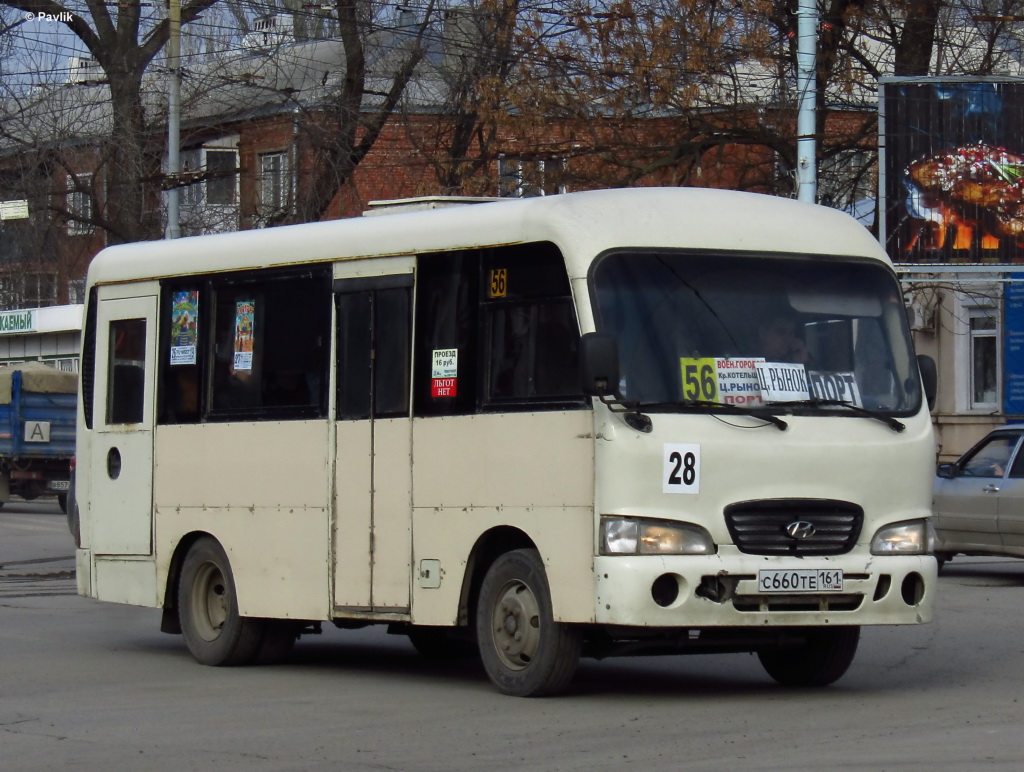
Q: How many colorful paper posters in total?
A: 2